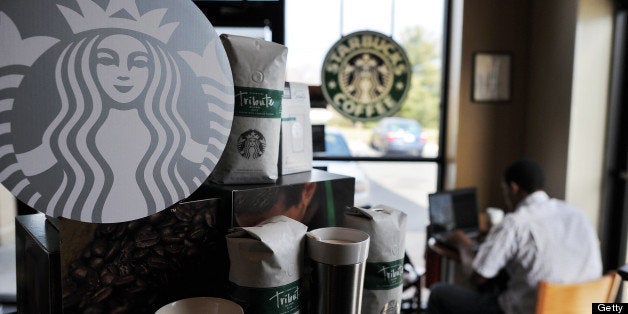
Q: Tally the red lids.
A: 0